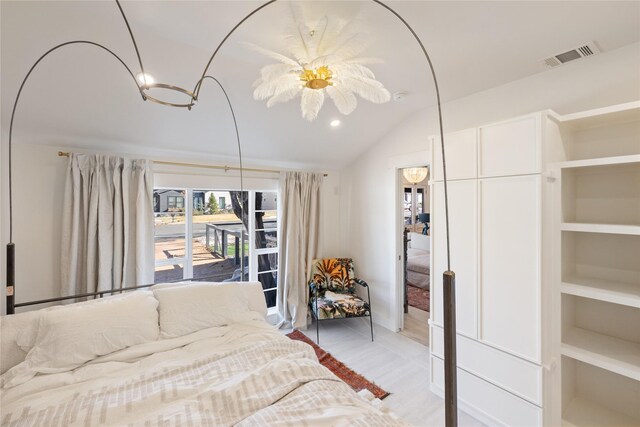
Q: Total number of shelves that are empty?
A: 5